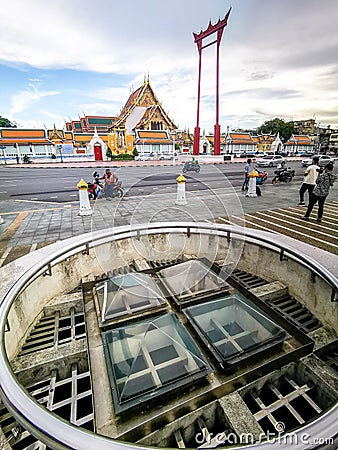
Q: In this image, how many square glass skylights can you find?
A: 4